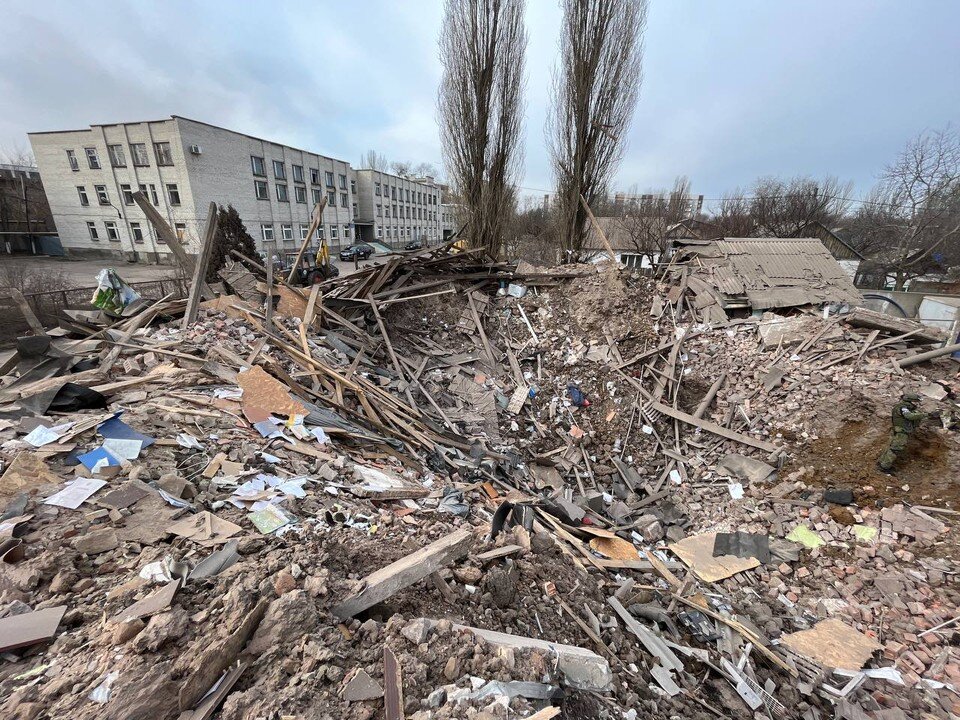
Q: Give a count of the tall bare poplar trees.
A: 2